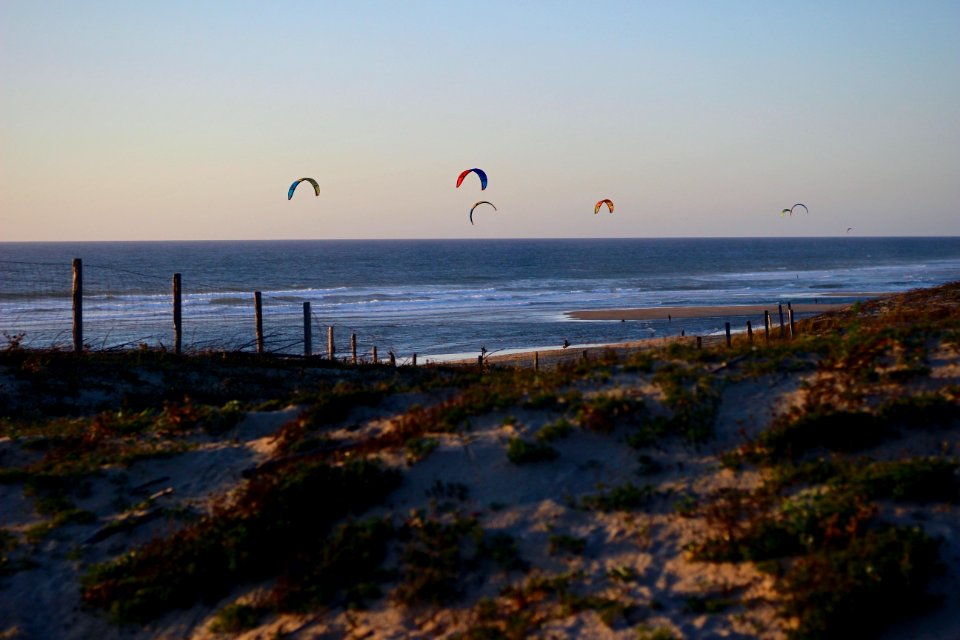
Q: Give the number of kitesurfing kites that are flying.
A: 7